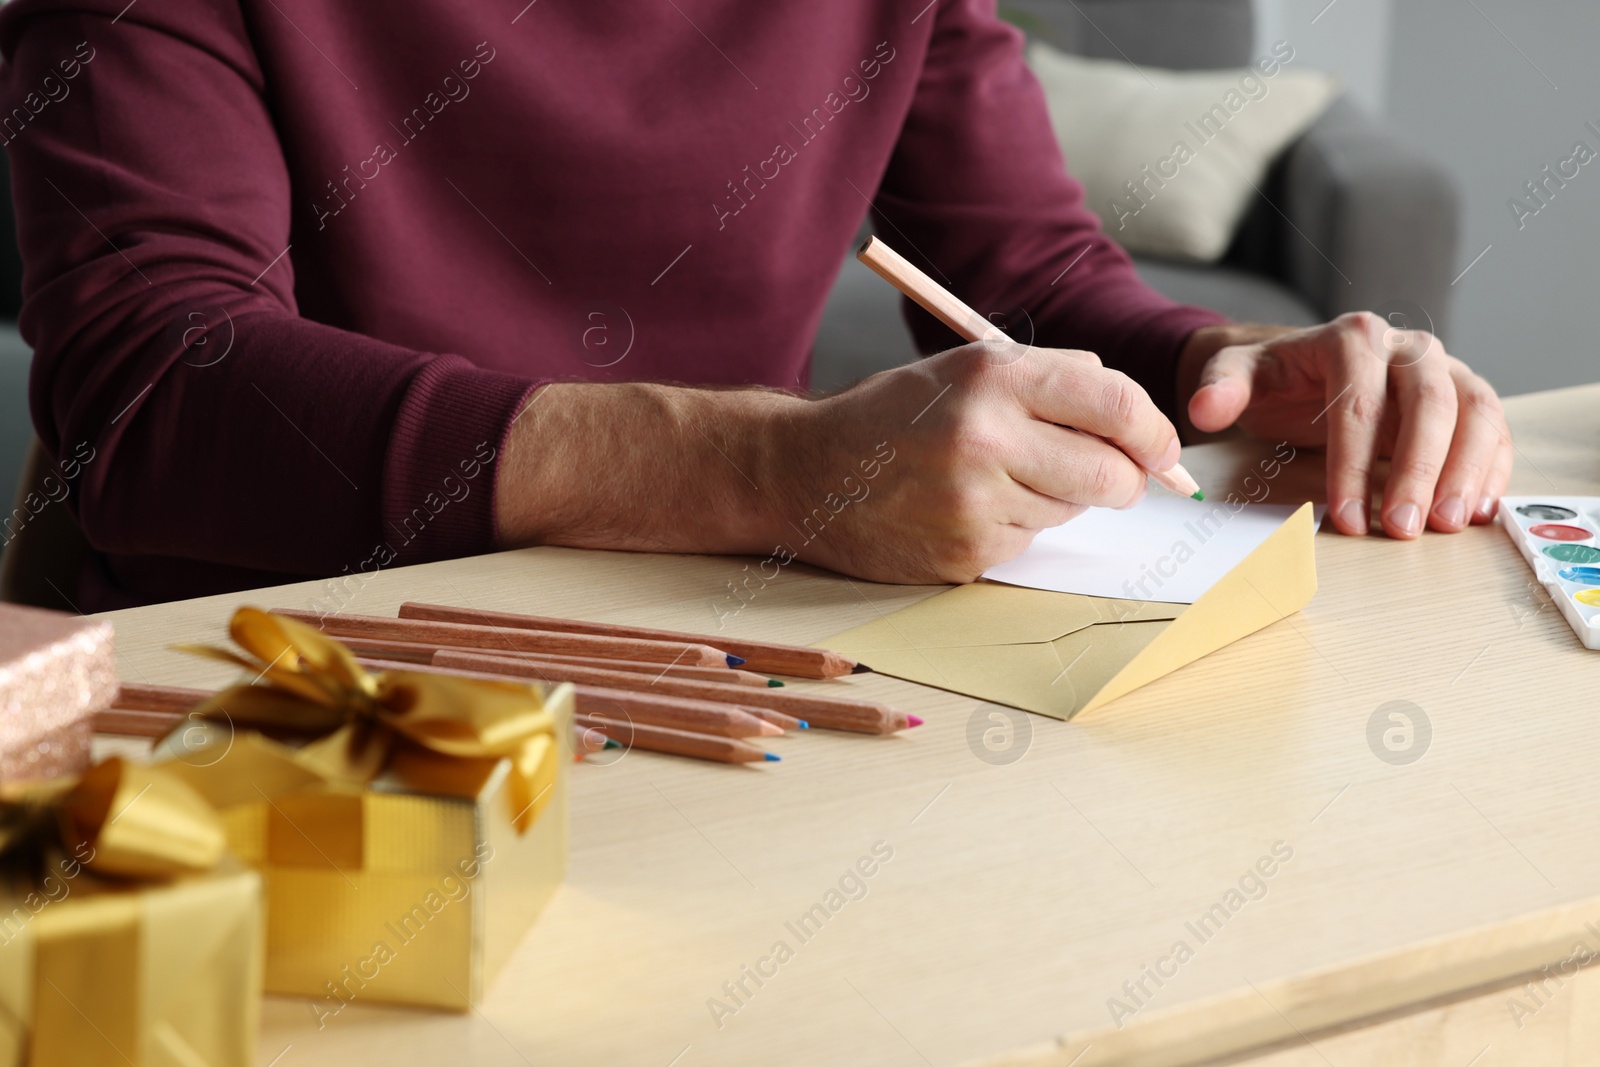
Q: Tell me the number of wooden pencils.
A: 10